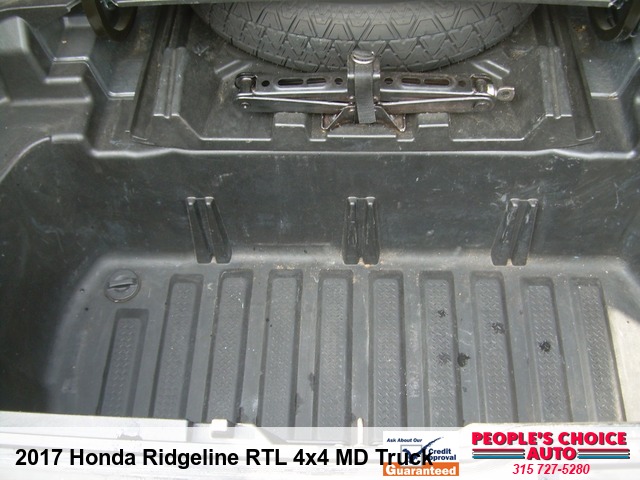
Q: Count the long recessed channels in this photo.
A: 10